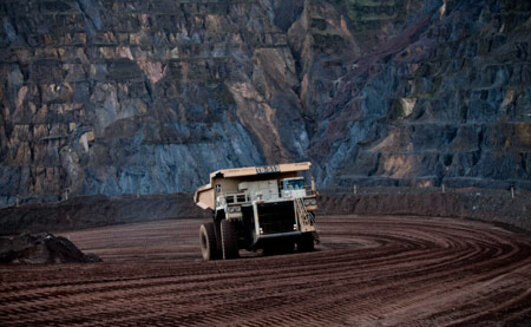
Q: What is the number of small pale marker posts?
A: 6